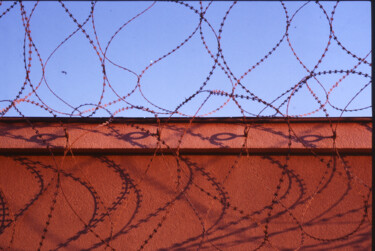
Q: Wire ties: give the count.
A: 4